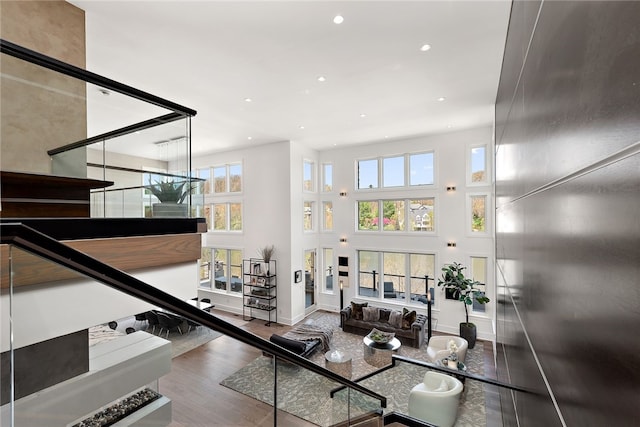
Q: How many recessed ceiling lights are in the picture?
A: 11